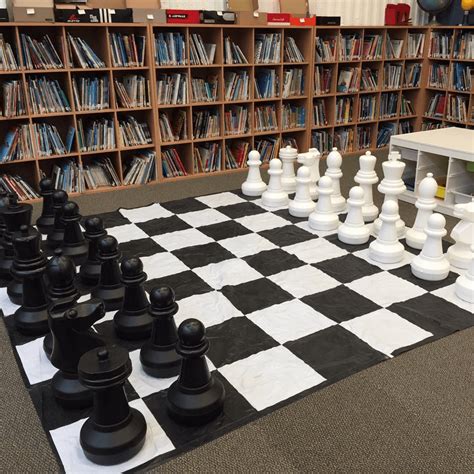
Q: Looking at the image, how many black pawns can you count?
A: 8